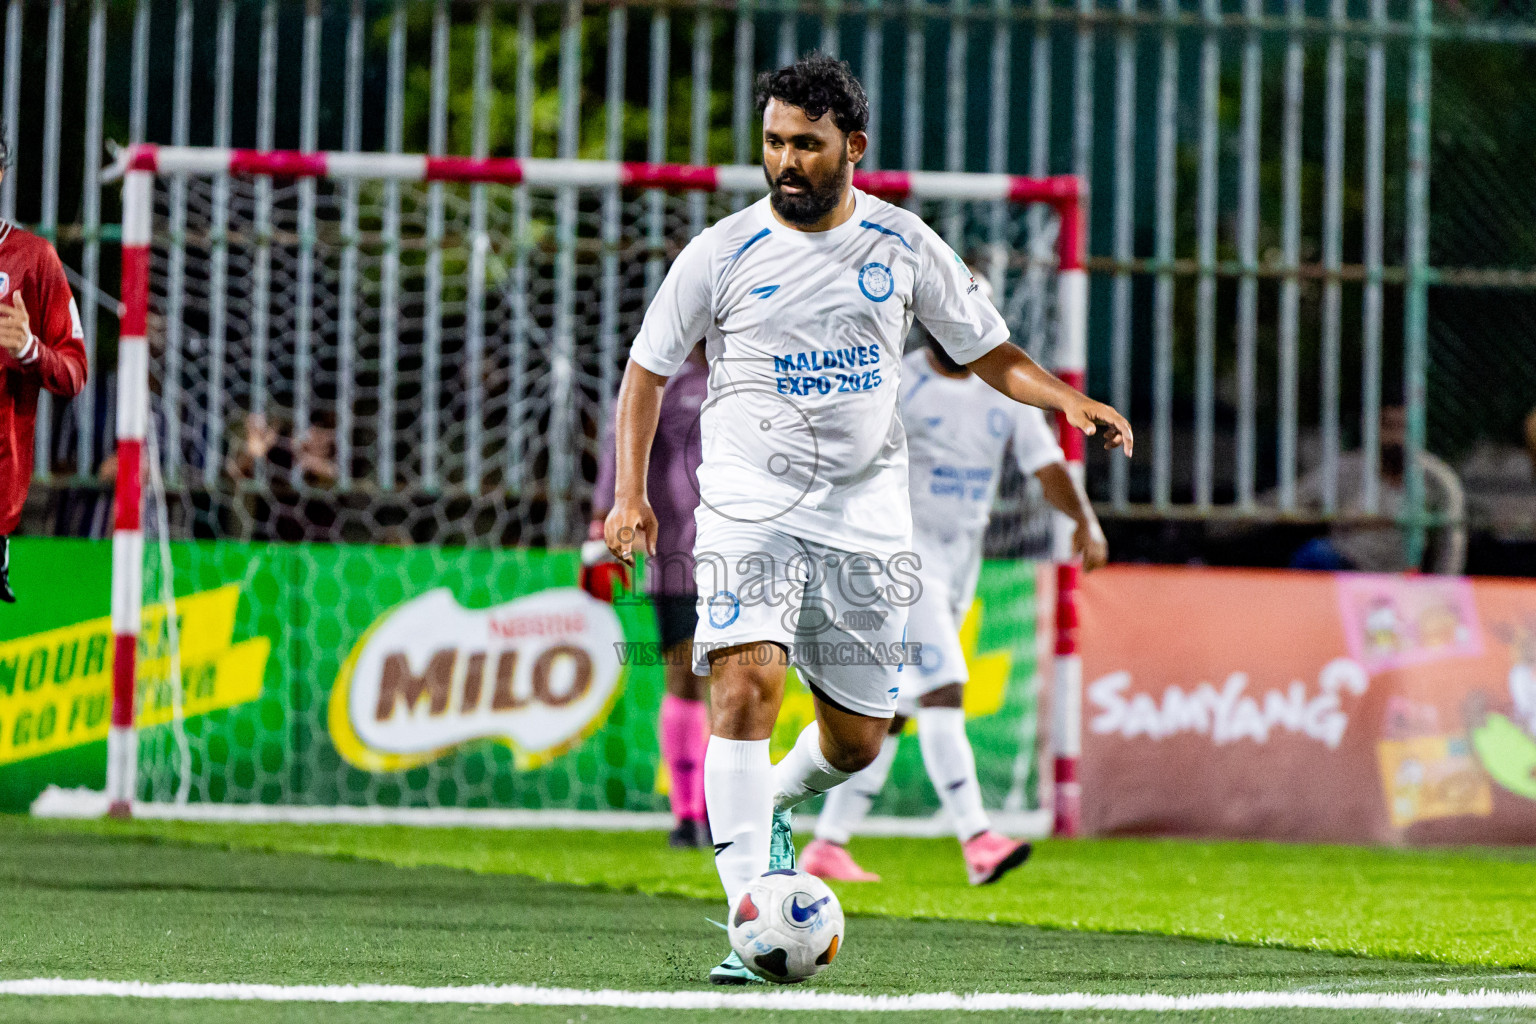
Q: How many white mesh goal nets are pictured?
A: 1